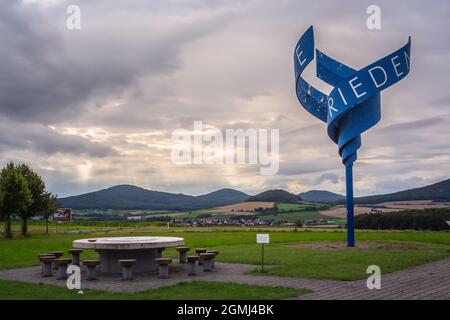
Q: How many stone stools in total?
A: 13